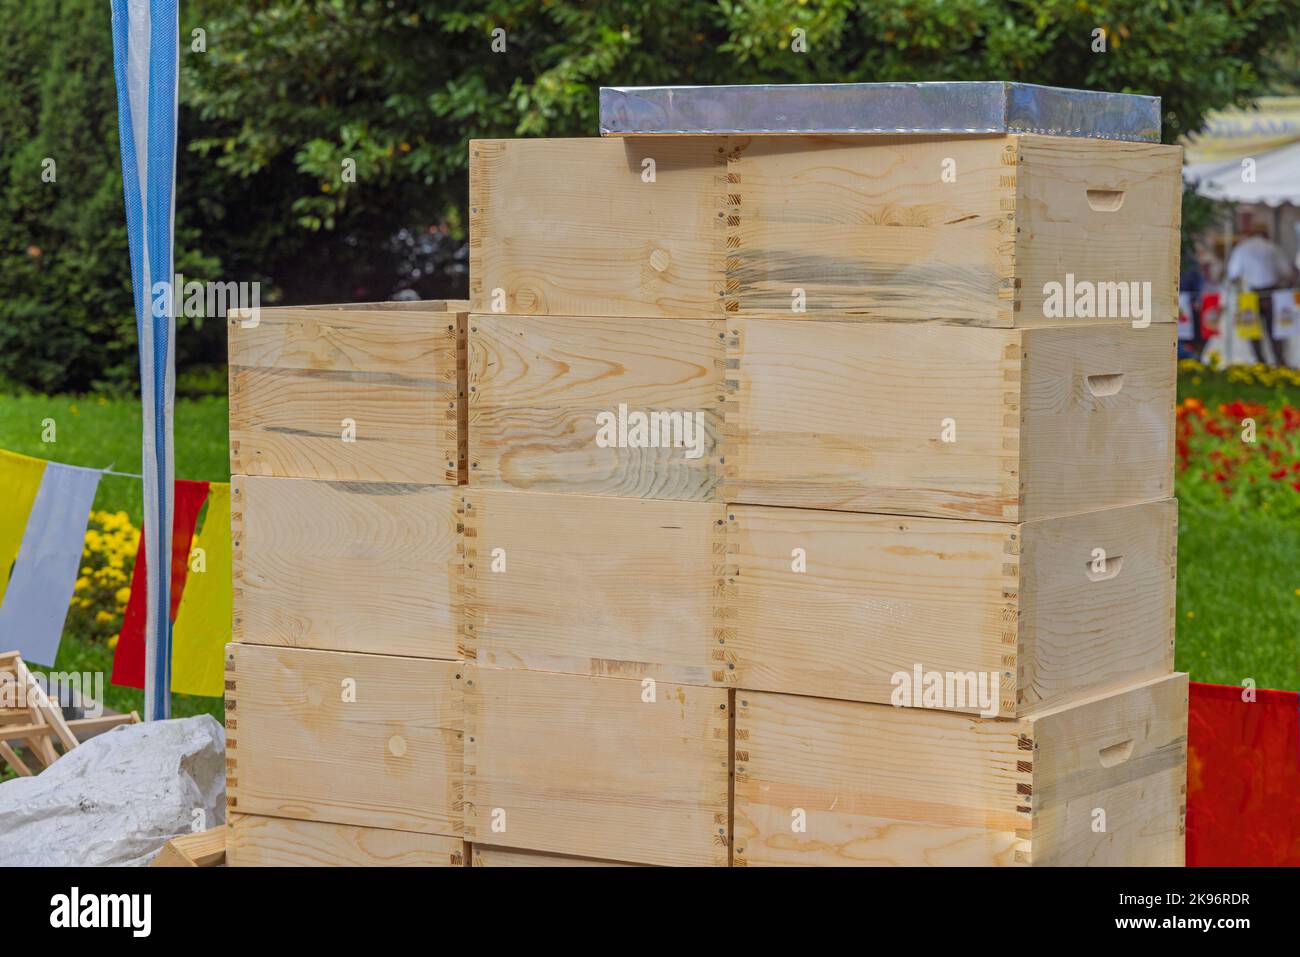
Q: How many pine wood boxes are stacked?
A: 13